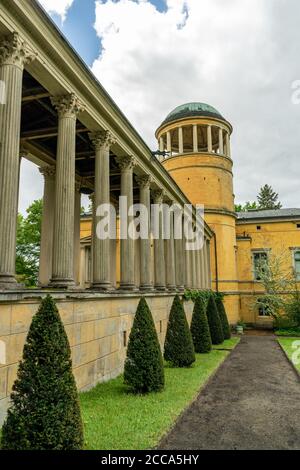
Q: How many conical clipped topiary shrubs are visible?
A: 6